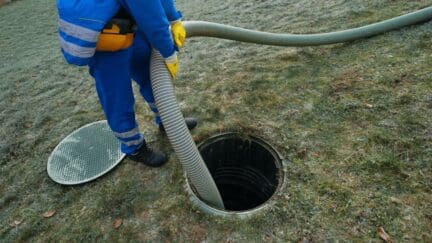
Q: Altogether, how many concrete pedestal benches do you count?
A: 0